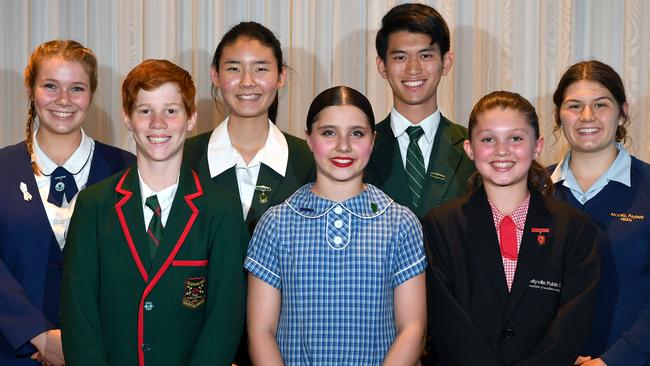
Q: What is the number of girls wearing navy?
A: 2